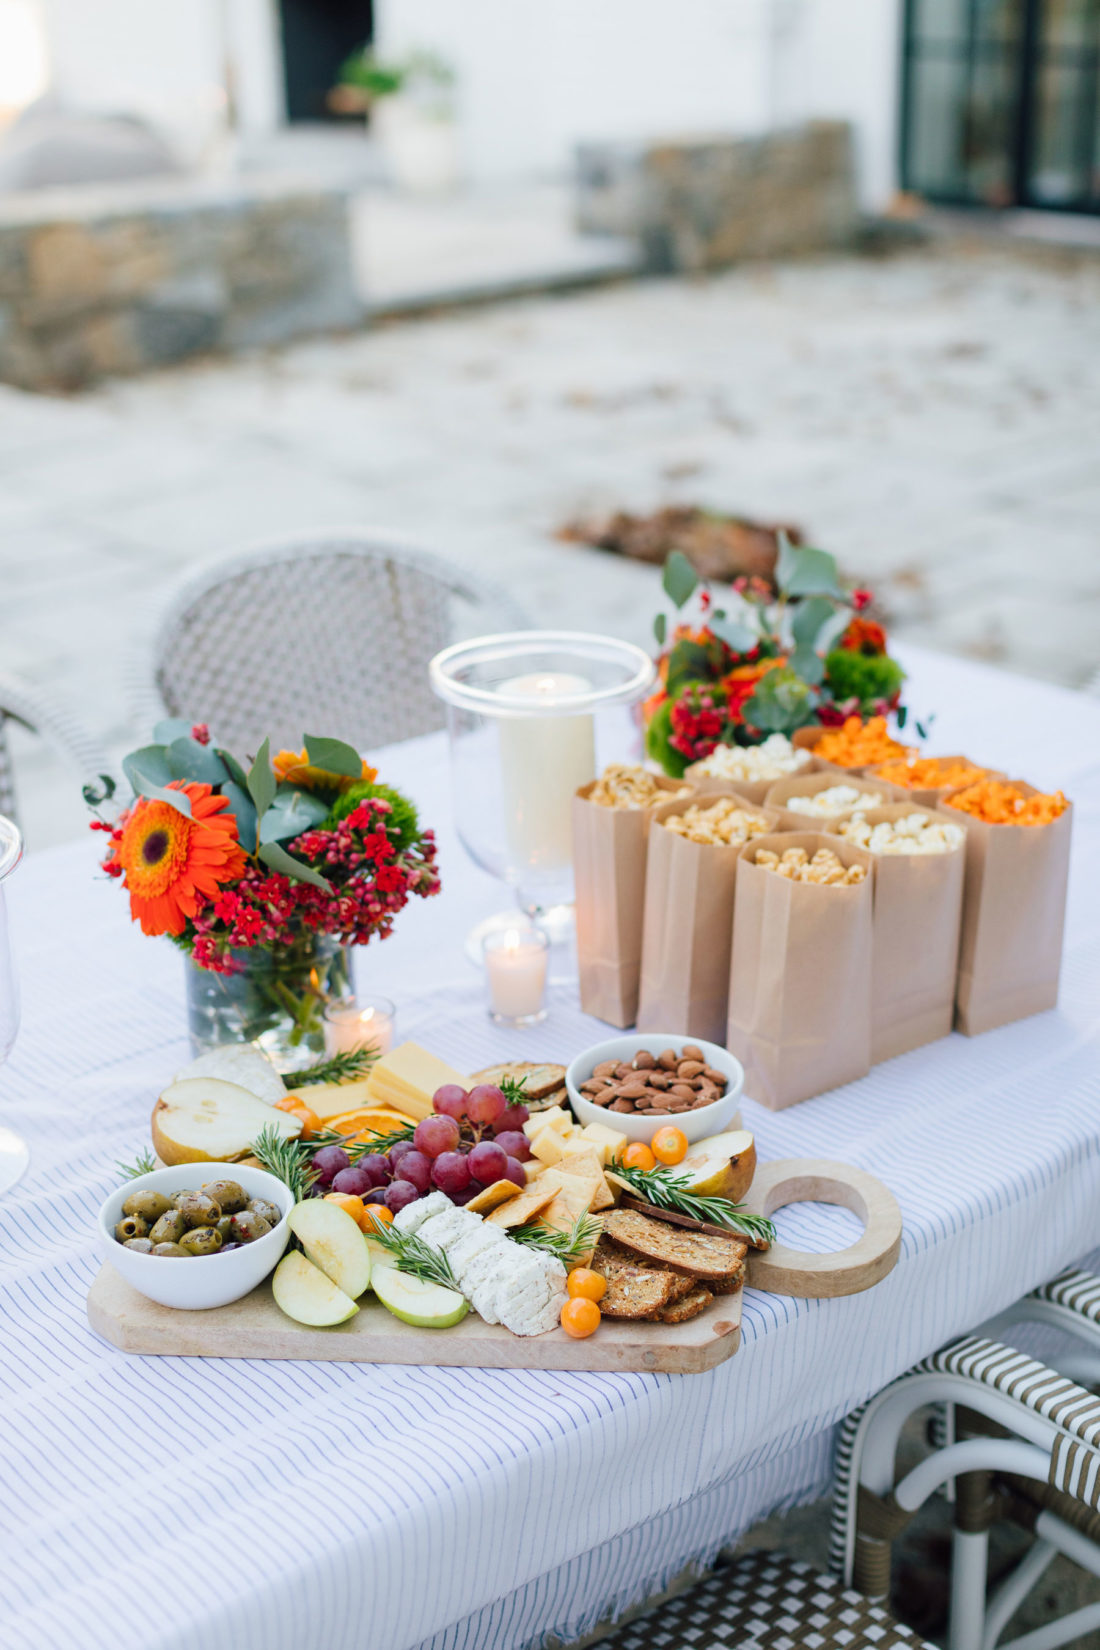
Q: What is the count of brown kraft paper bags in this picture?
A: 9